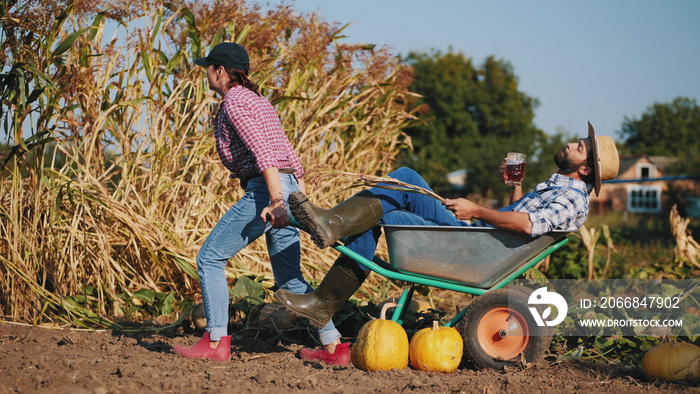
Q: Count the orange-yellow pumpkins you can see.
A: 3